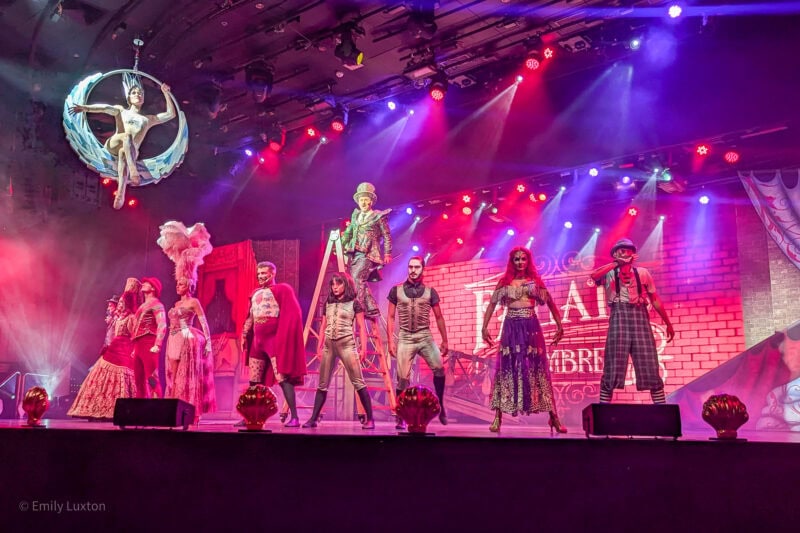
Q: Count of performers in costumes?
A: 11